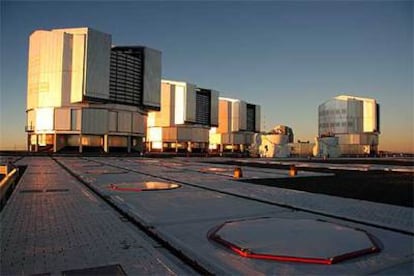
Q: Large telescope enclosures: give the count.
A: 4